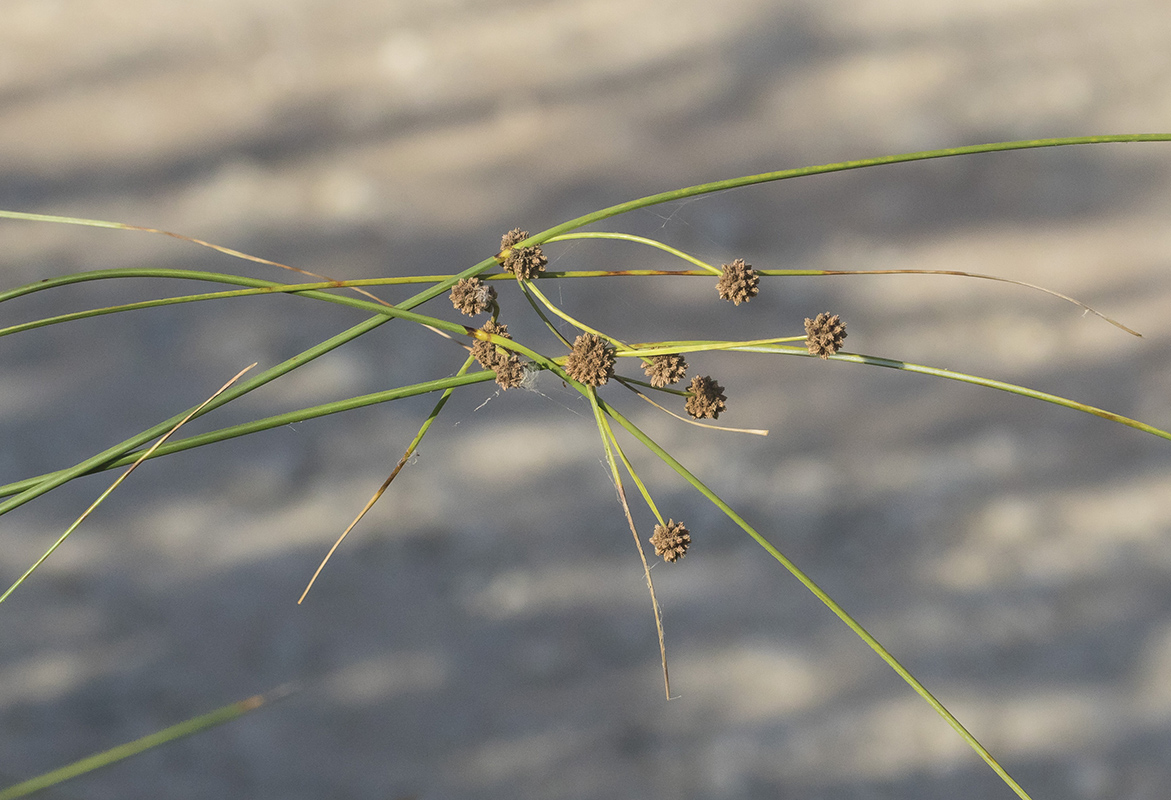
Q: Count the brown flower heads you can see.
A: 11